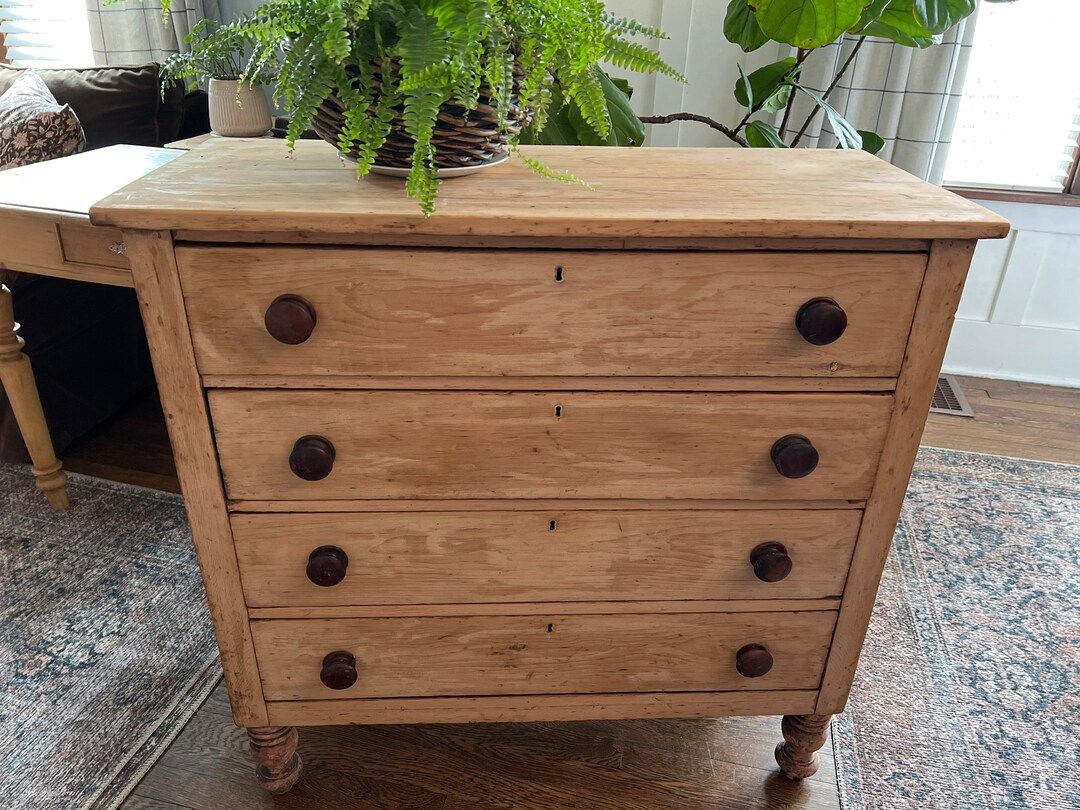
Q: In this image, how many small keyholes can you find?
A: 4